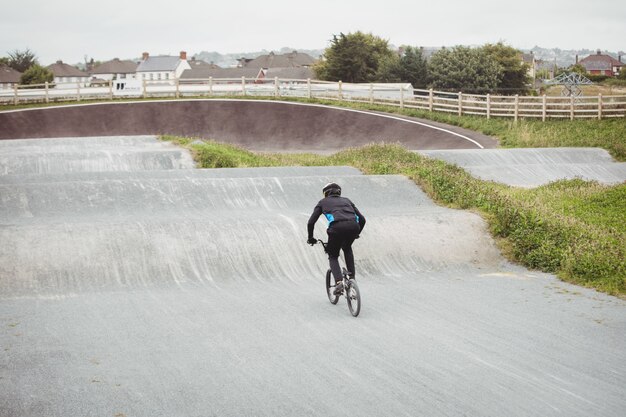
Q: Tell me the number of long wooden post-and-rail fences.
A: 1